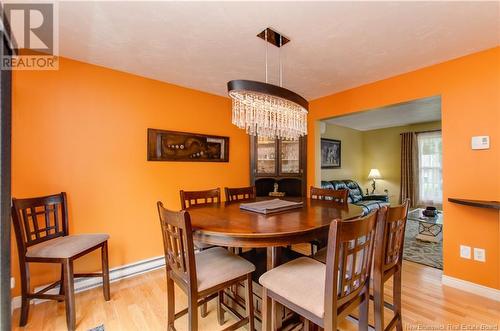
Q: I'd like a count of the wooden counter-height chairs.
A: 7